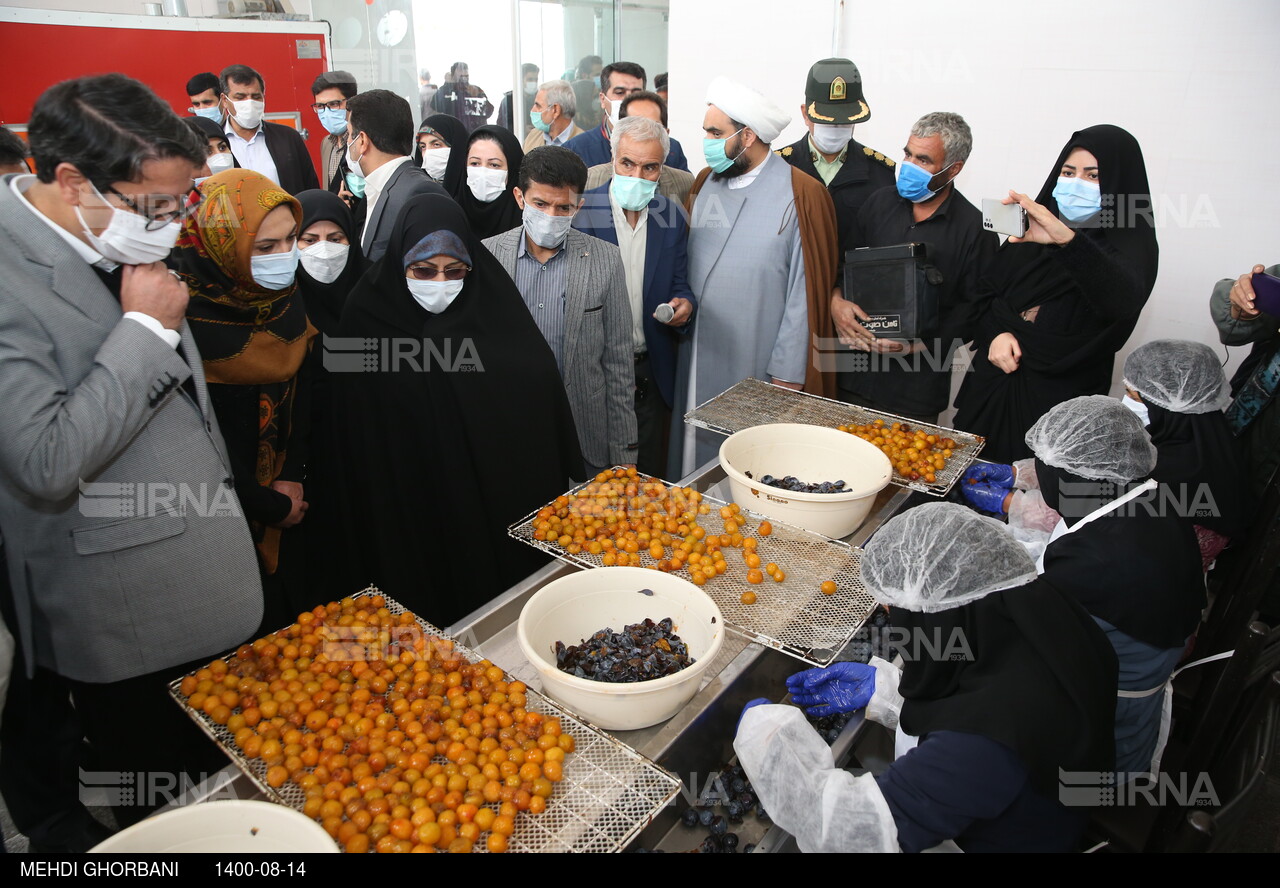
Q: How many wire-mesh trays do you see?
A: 3